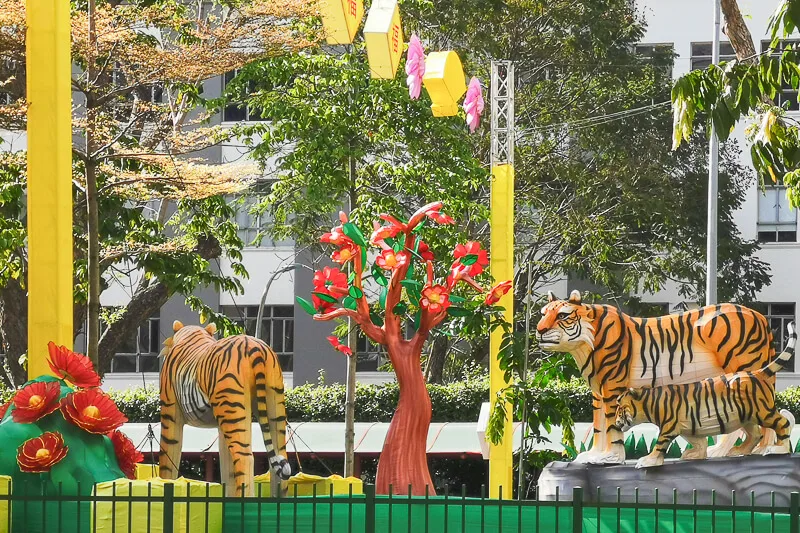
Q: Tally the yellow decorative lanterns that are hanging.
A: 3